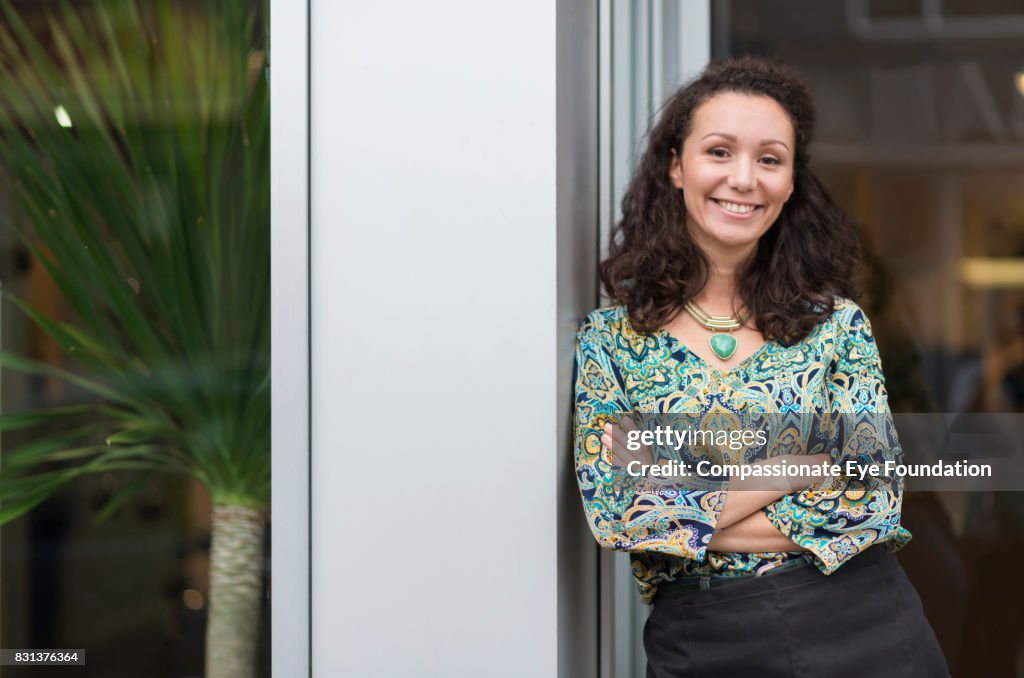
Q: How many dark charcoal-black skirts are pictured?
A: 1